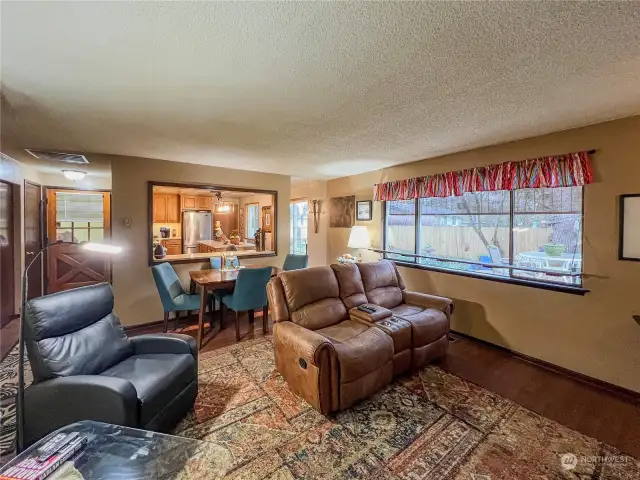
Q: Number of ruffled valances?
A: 1